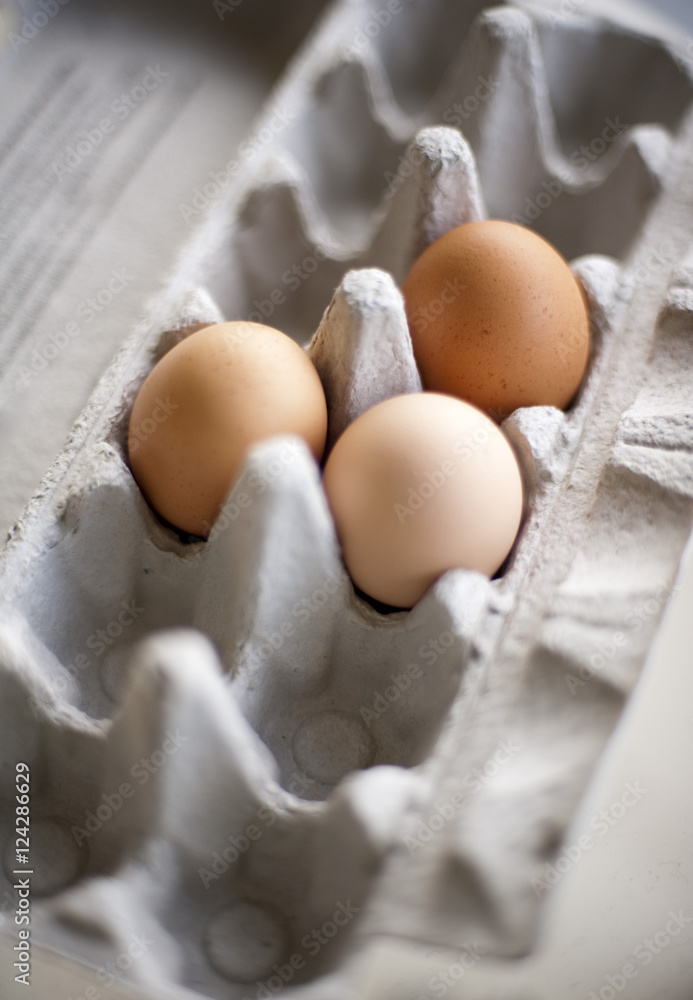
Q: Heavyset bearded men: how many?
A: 0